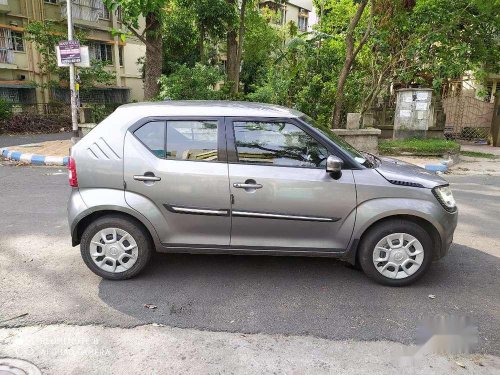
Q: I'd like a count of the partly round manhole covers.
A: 1